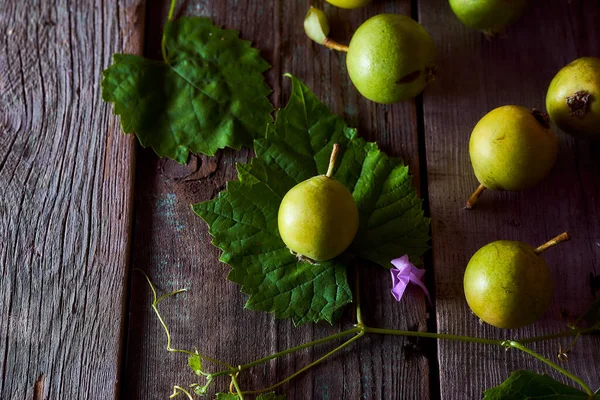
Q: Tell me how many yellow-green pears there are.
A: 7